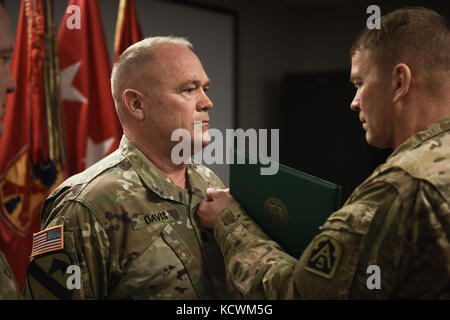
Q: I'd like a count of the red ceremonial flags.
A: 3